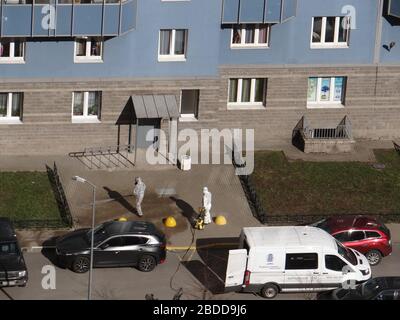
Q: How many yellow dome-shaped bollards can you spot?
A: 3